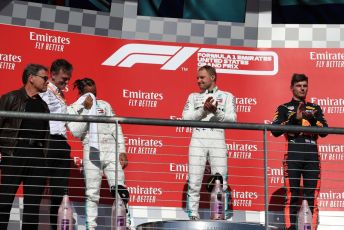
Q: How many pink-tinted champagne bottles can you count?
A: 4